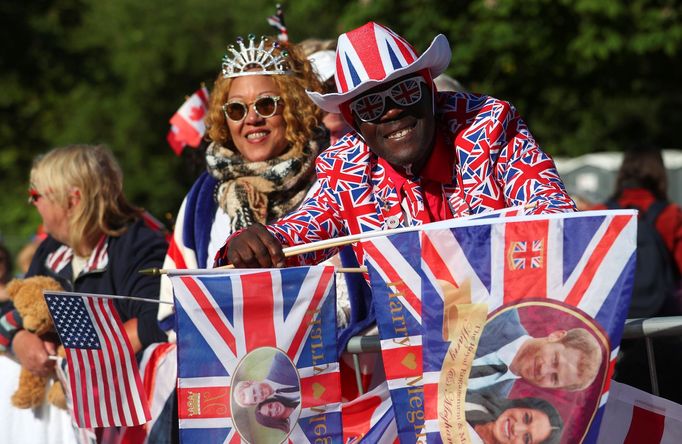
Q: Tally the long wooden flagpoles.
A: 2